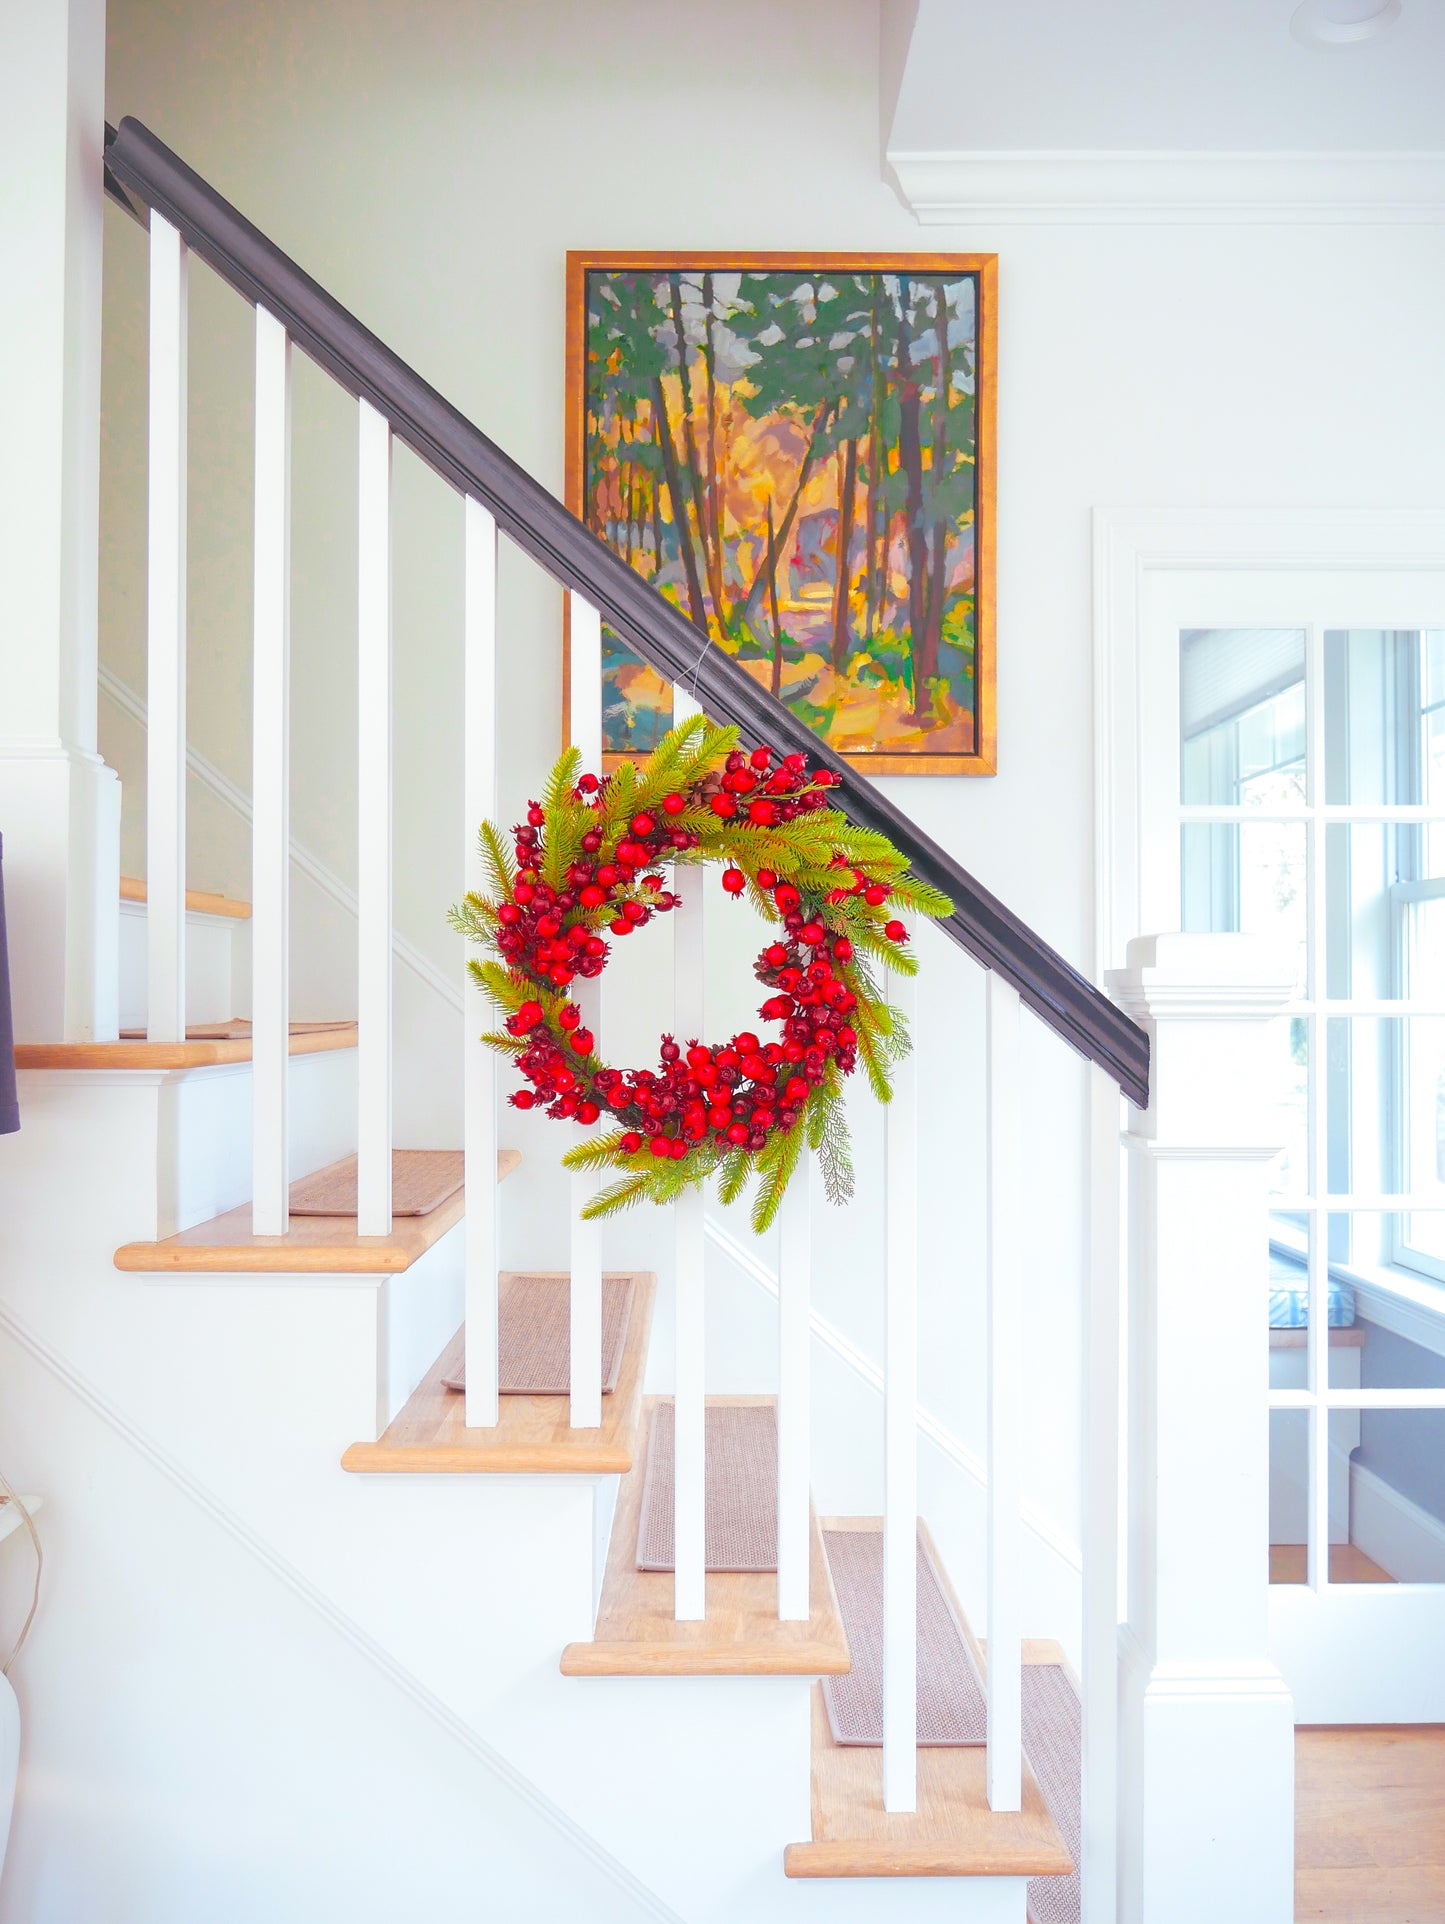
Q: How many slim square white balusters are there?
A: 10